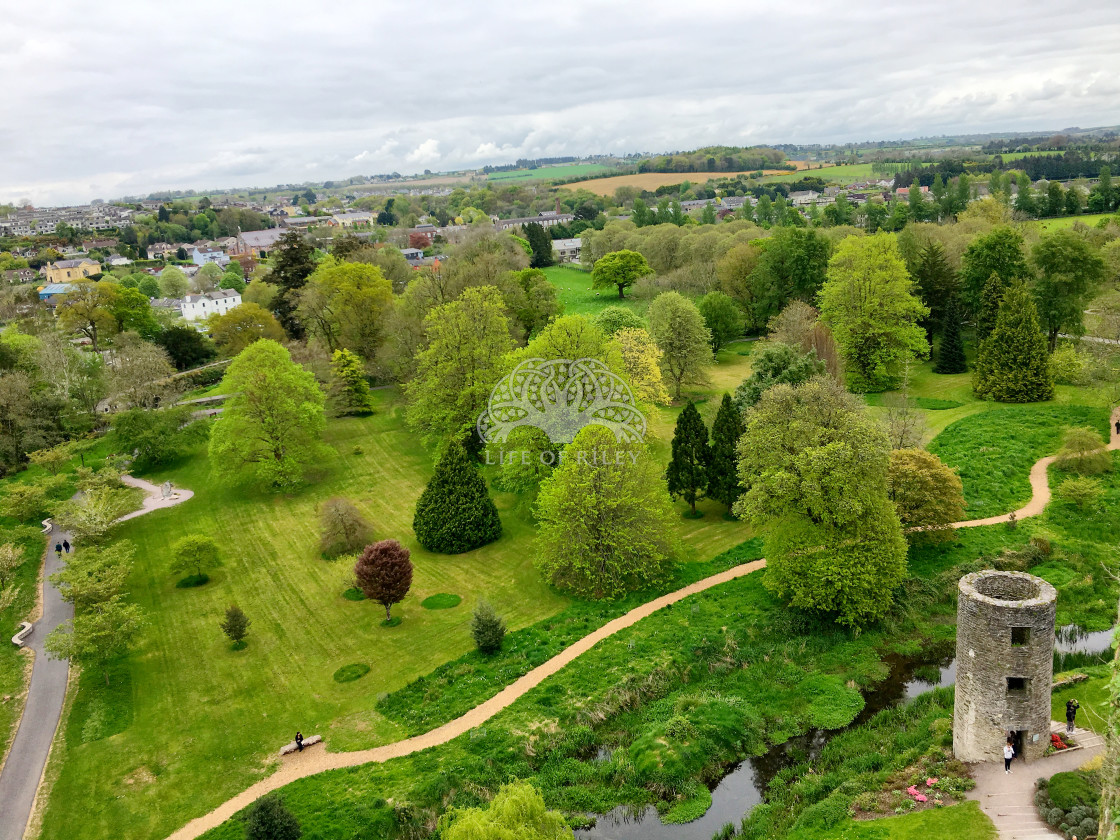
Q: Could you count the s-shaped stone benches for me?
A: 2